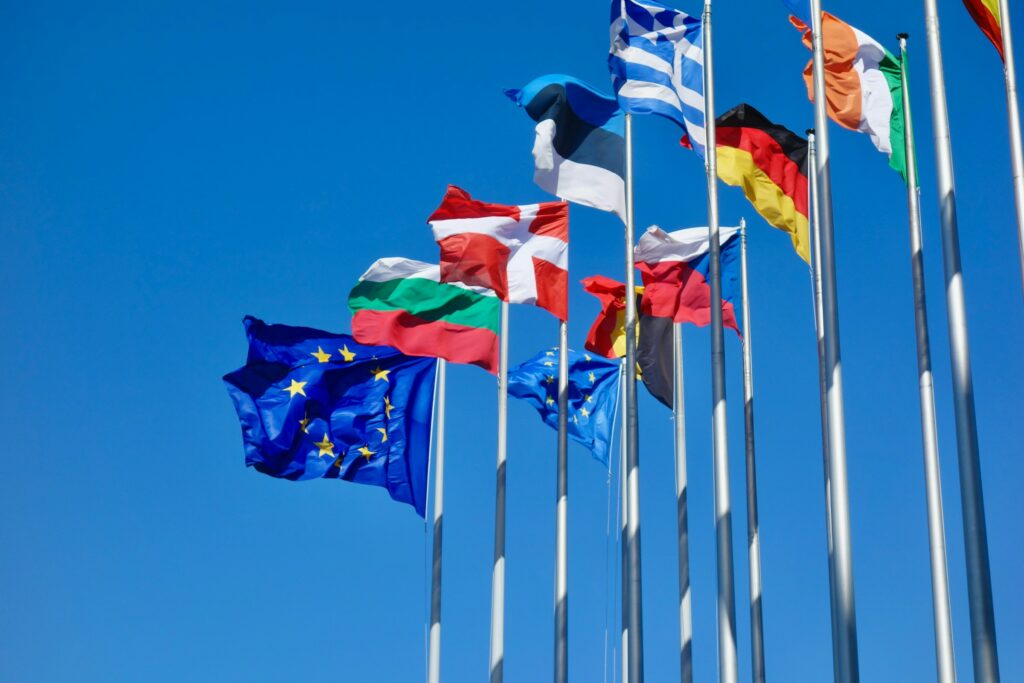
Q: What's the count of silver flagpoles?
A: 13